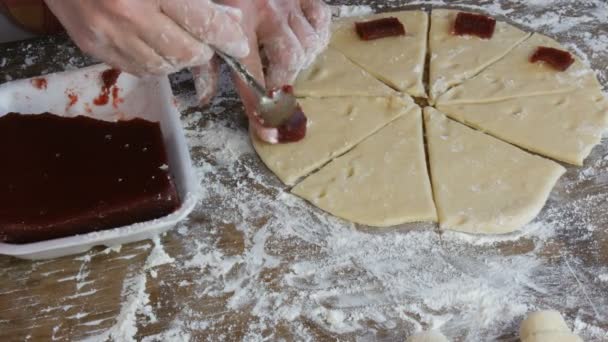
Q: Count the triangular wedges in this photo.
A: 8